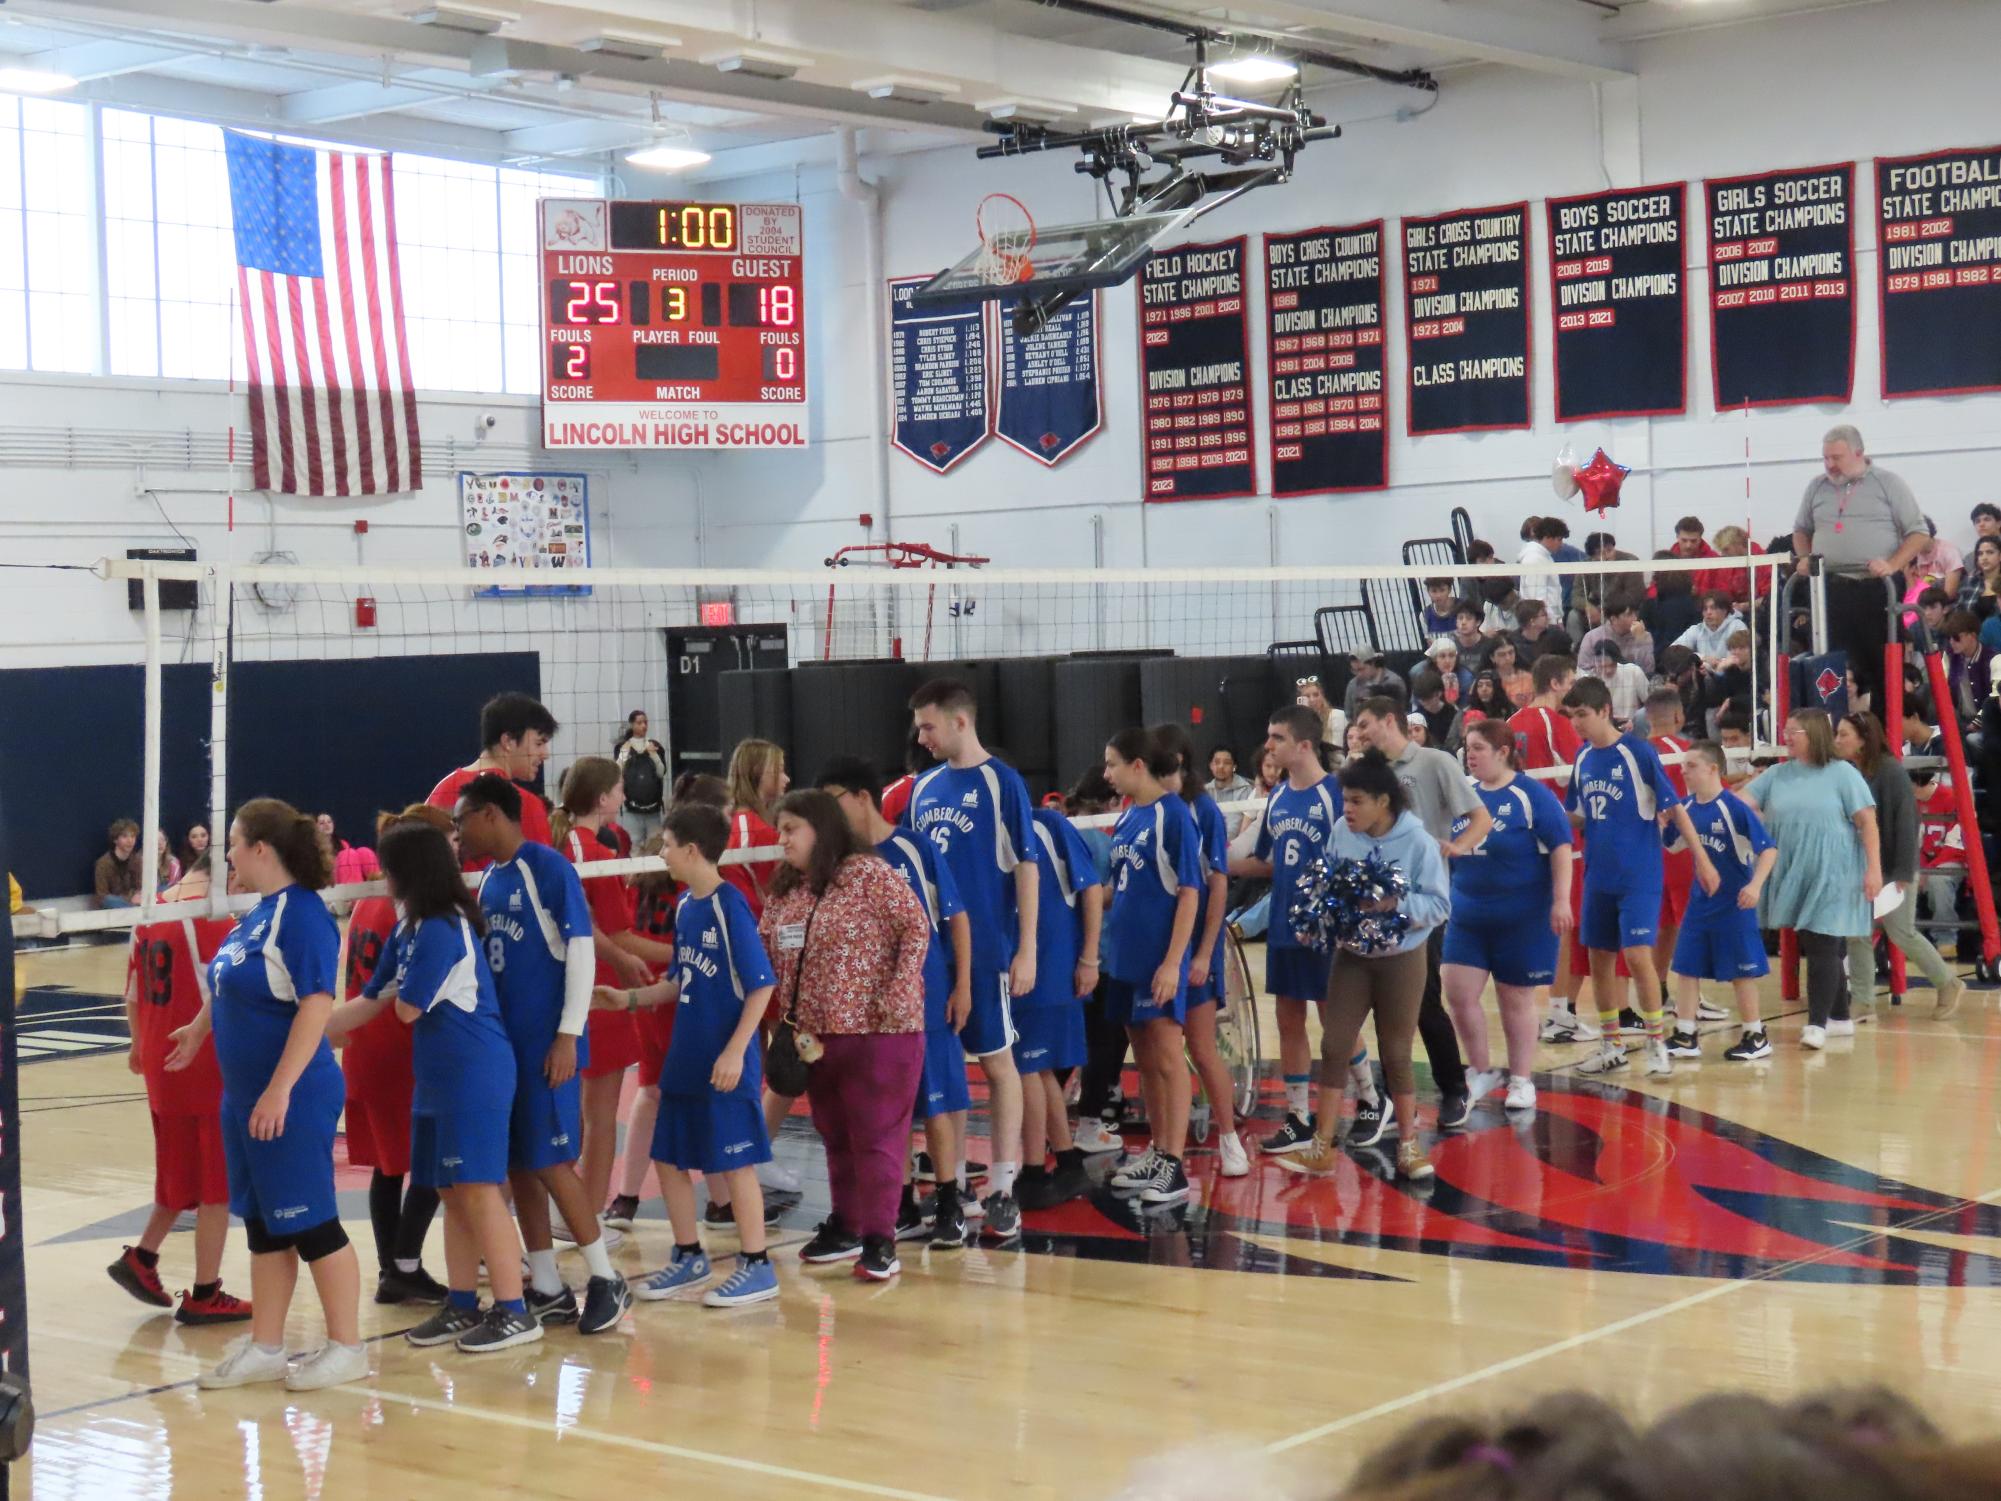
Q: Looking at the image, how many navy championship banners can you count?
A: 6